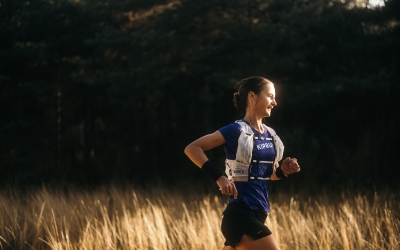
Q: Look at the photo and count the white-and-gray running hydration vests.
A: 1